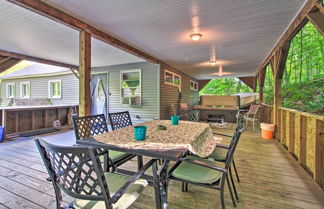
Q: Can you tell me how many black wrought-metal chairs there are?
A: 5